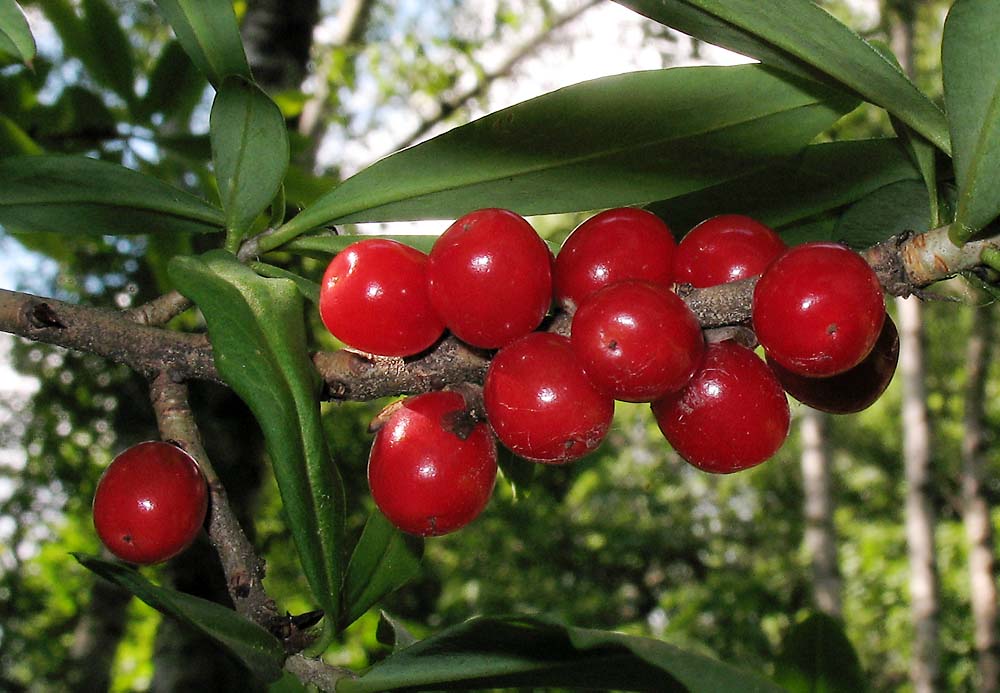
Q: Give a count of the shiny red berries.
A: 11